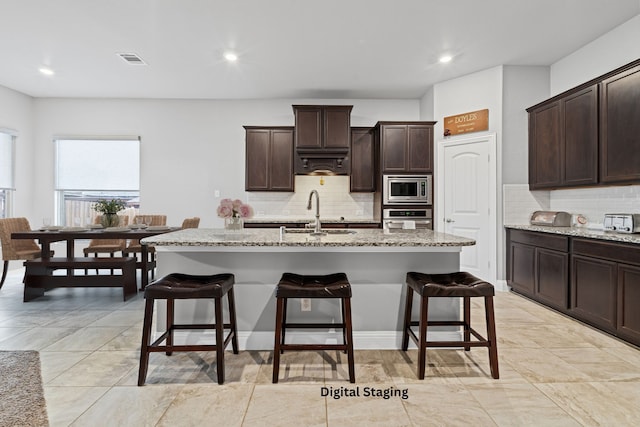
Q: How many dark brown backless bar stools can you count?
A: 3